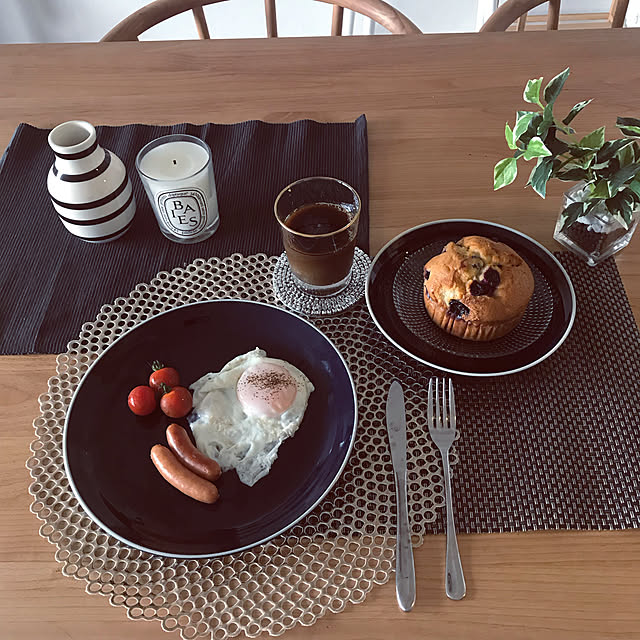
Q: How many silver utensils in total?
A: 2